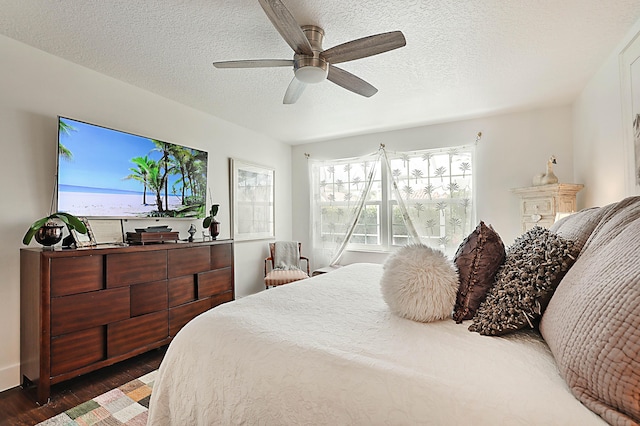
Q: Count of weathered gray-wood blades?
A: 5